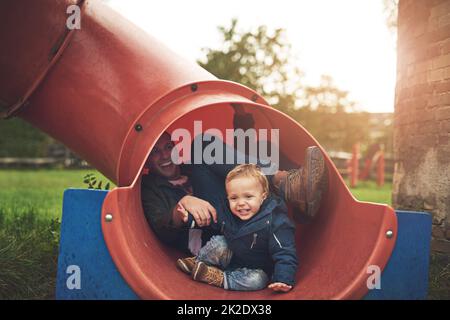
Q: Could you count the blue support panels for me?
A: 2